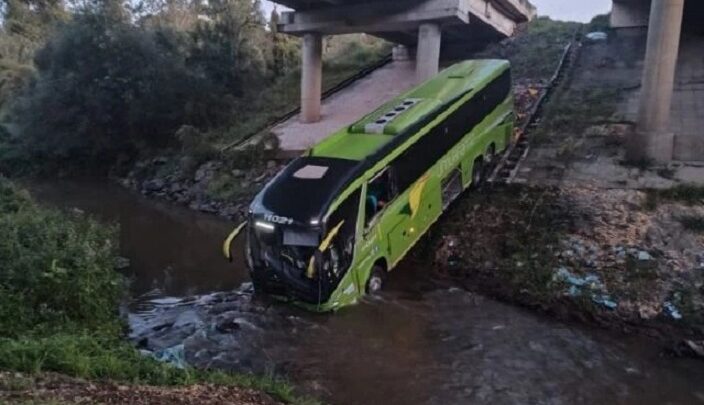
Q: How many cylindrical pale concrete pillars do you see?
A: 3